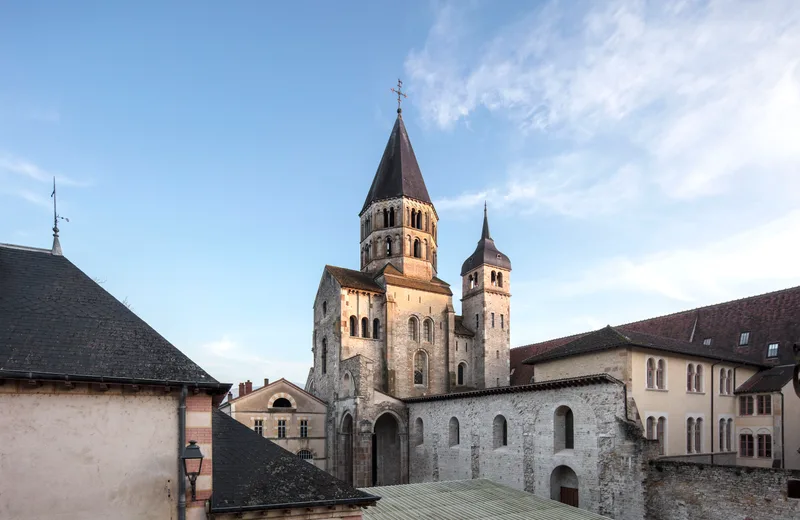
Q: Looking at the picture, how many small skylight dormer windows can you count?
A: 3